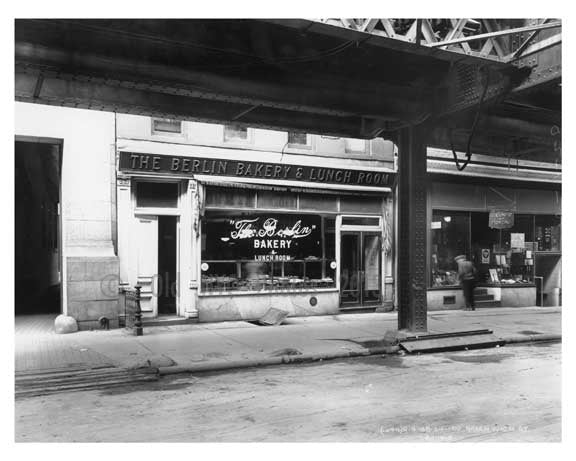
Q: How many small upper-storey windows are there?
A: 4